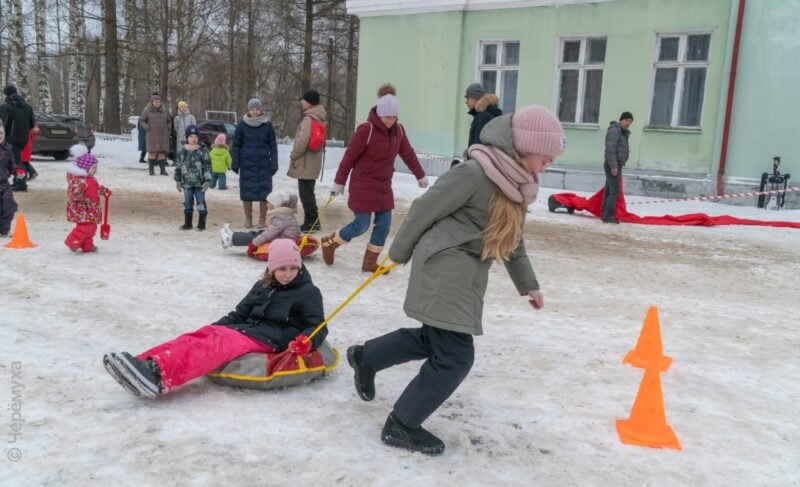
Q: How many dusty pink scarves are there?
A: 1